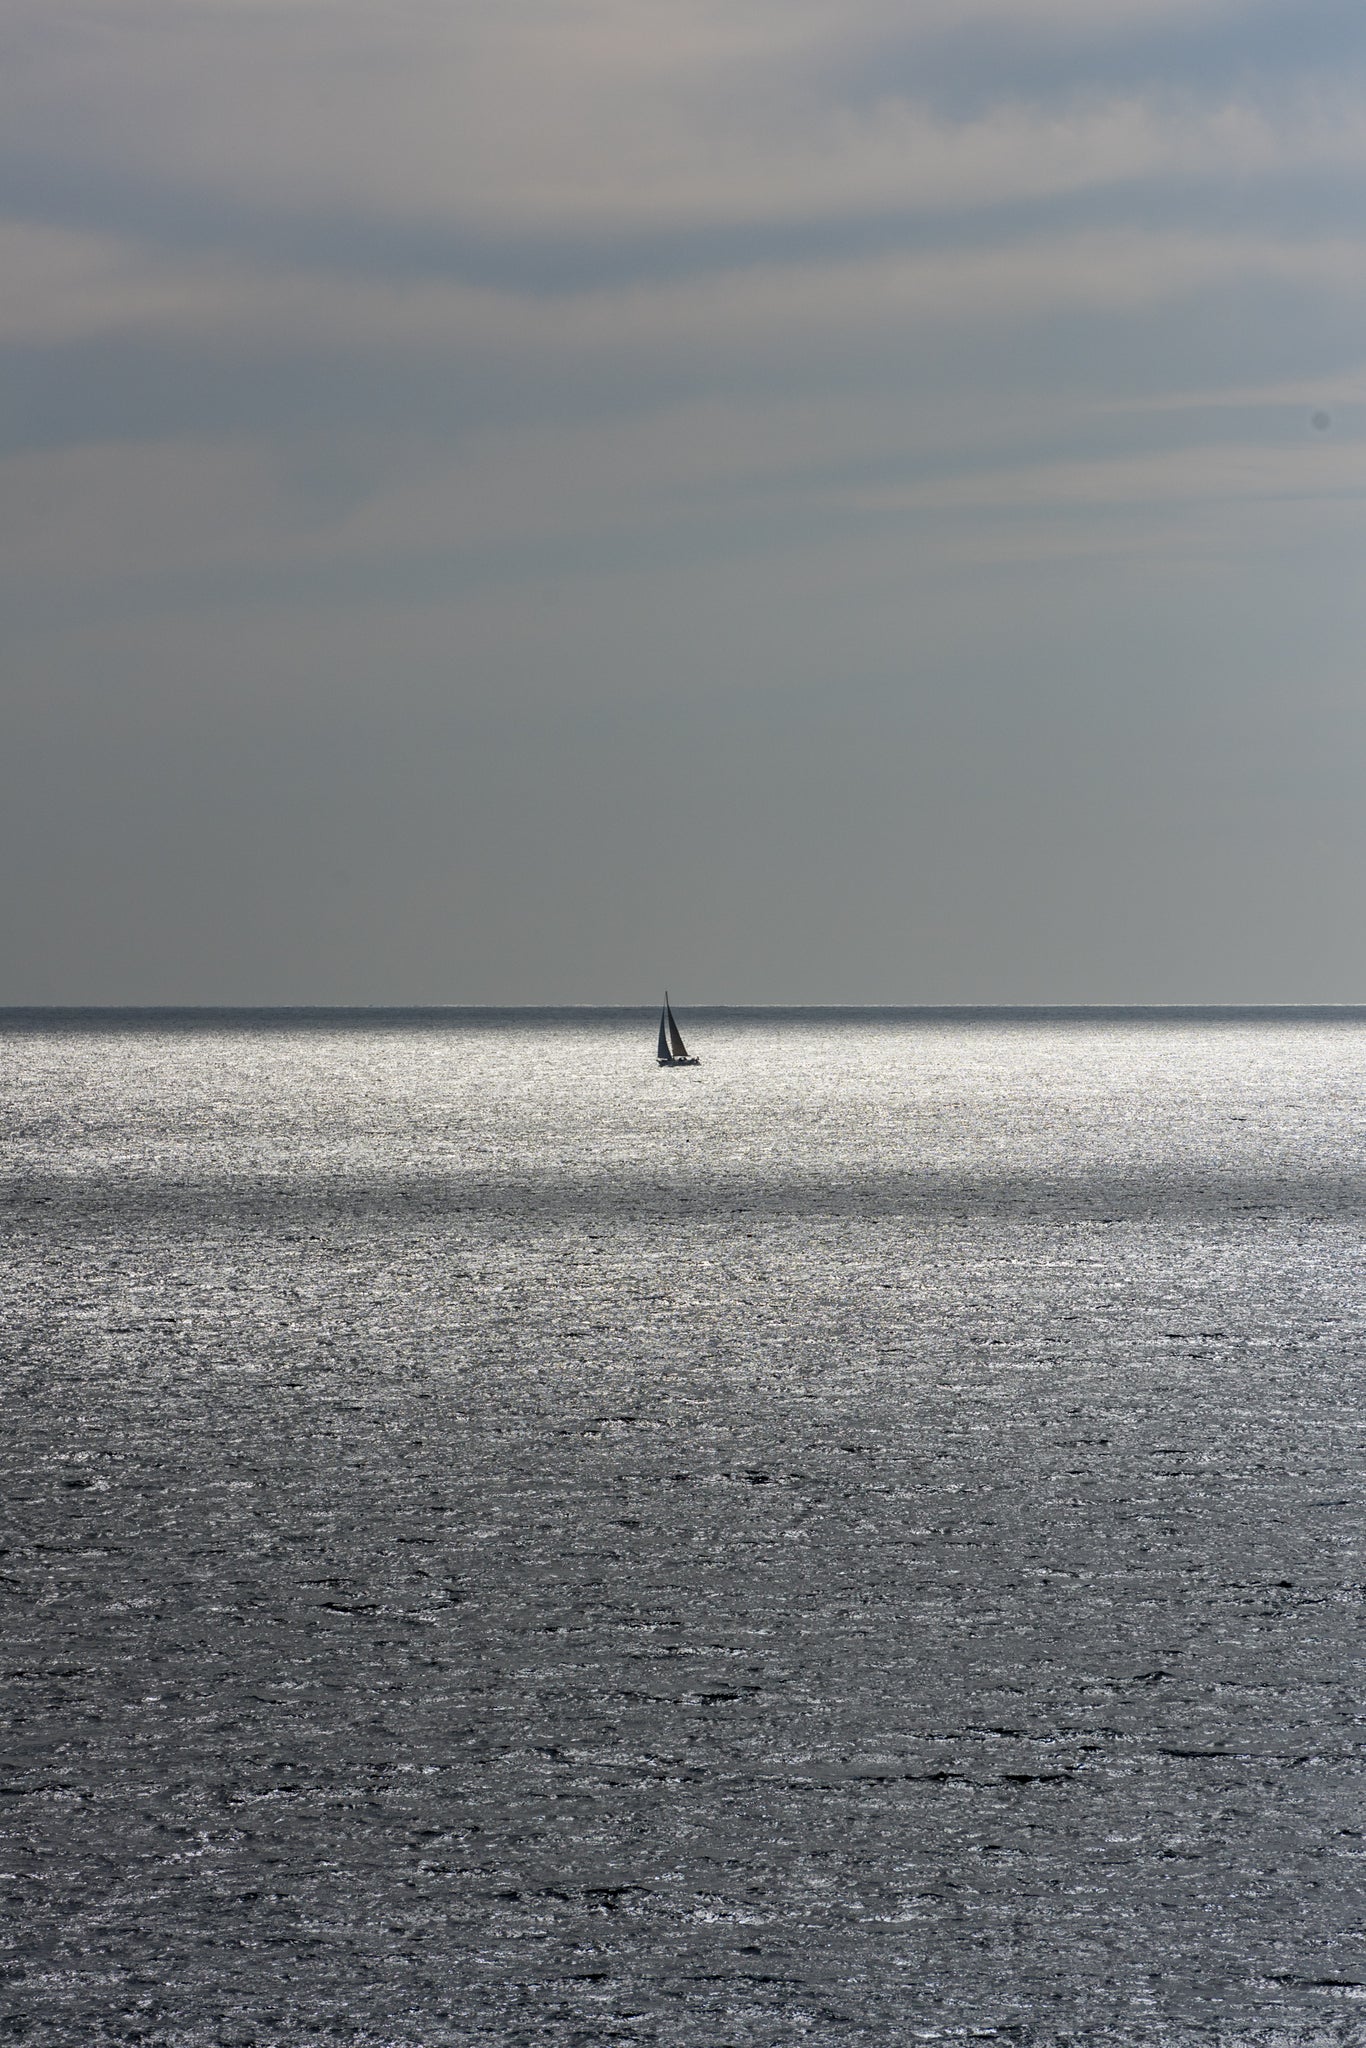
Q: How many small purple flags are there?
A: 0